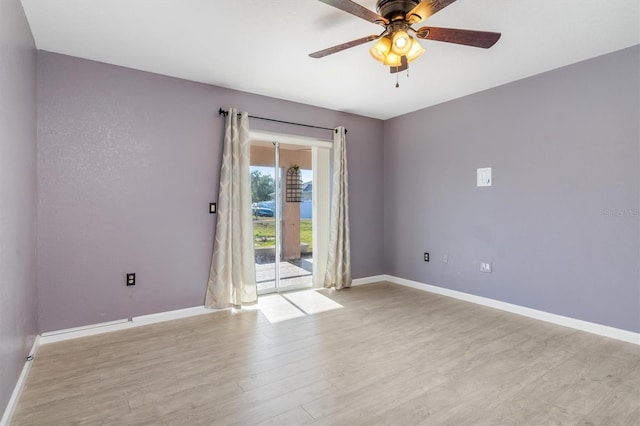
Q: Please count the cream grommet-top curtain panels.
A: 2